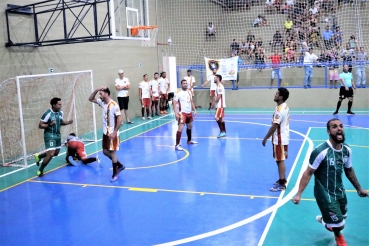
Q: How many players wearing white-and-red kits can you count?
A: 9